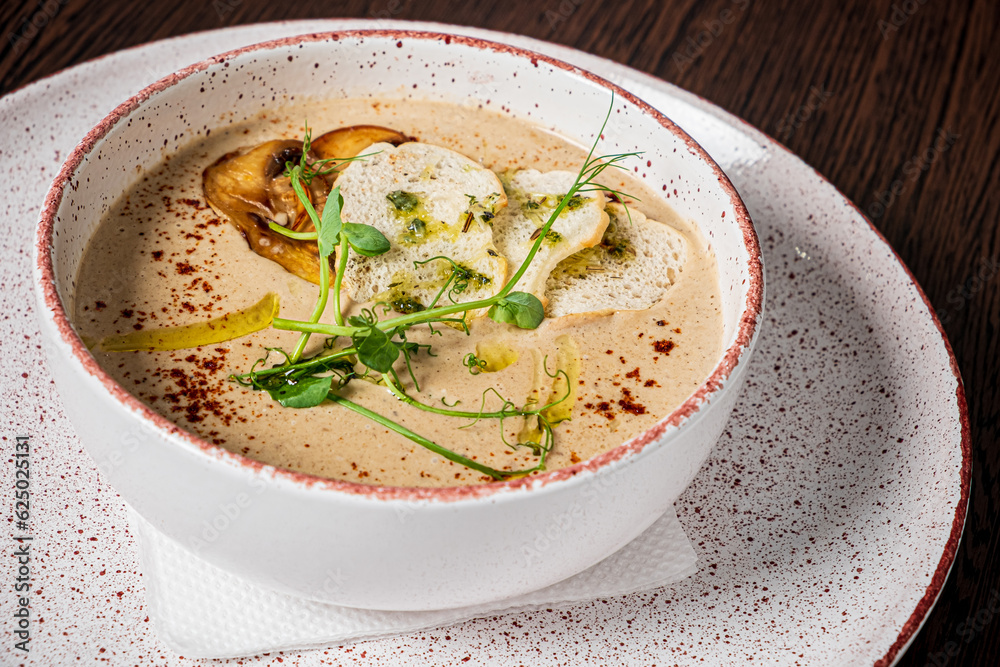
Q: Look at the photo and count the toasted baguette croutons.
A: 3